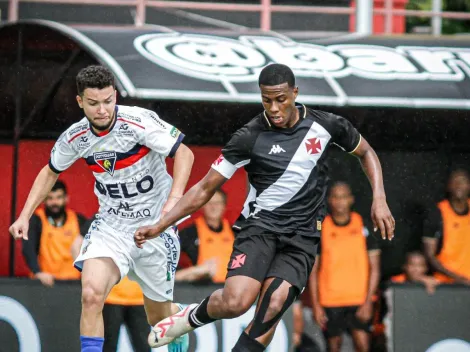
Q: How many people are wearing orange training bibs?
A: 6